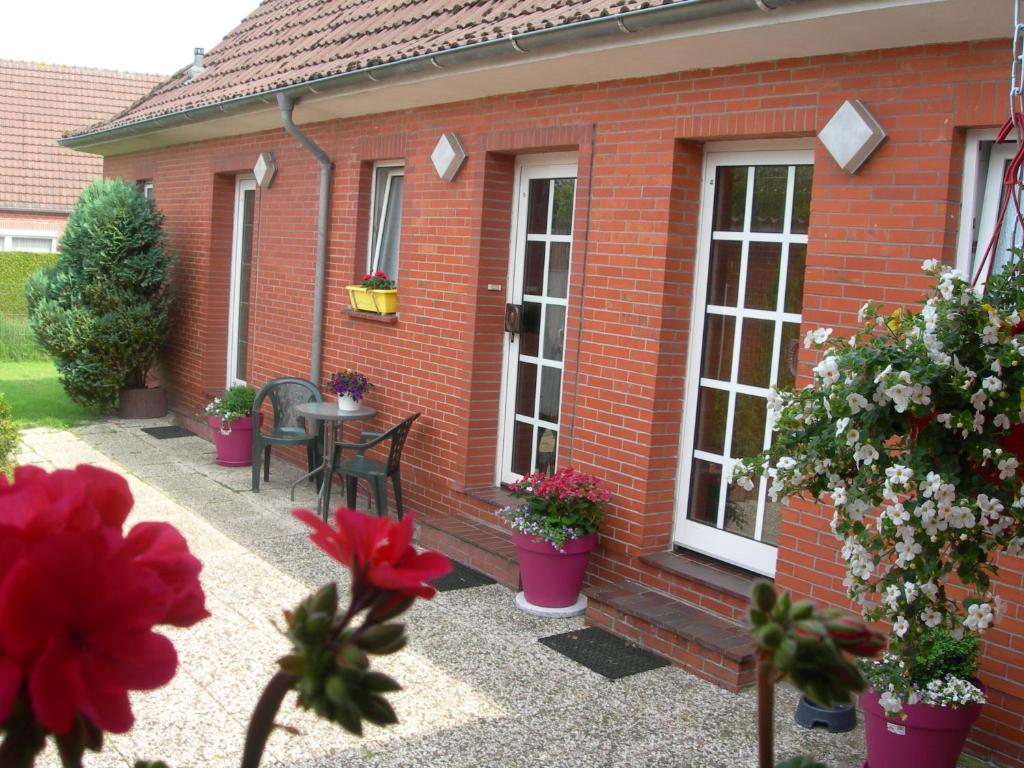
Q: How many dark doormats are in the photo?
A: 3